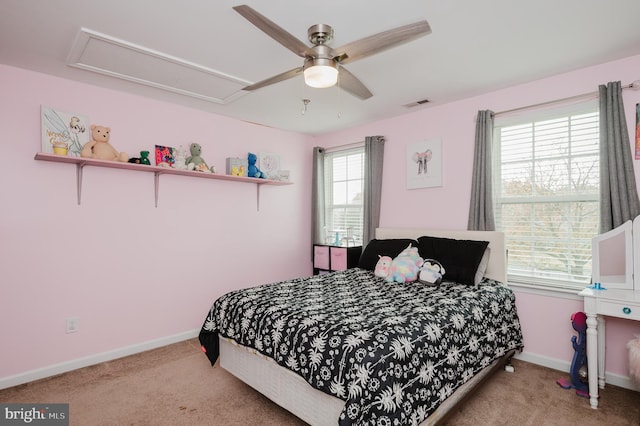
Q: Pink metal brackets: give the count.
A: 3